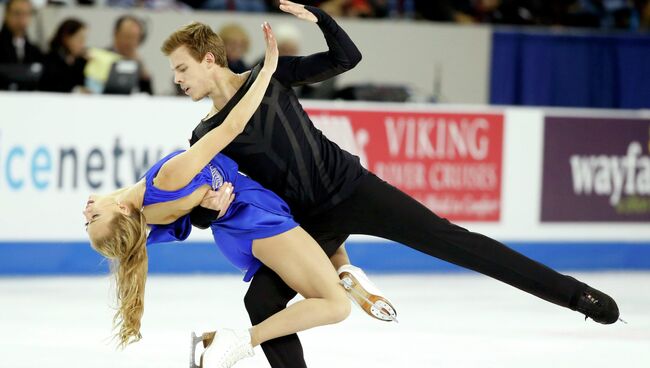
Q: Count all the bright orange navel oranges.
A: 0